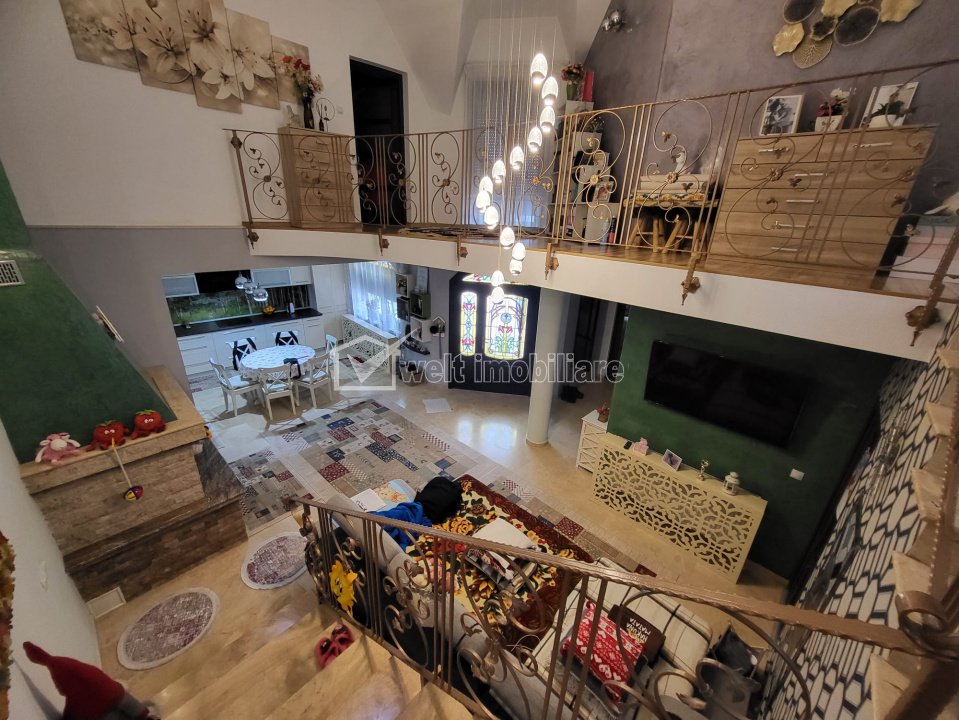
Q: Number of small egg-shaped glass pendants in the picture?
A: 14